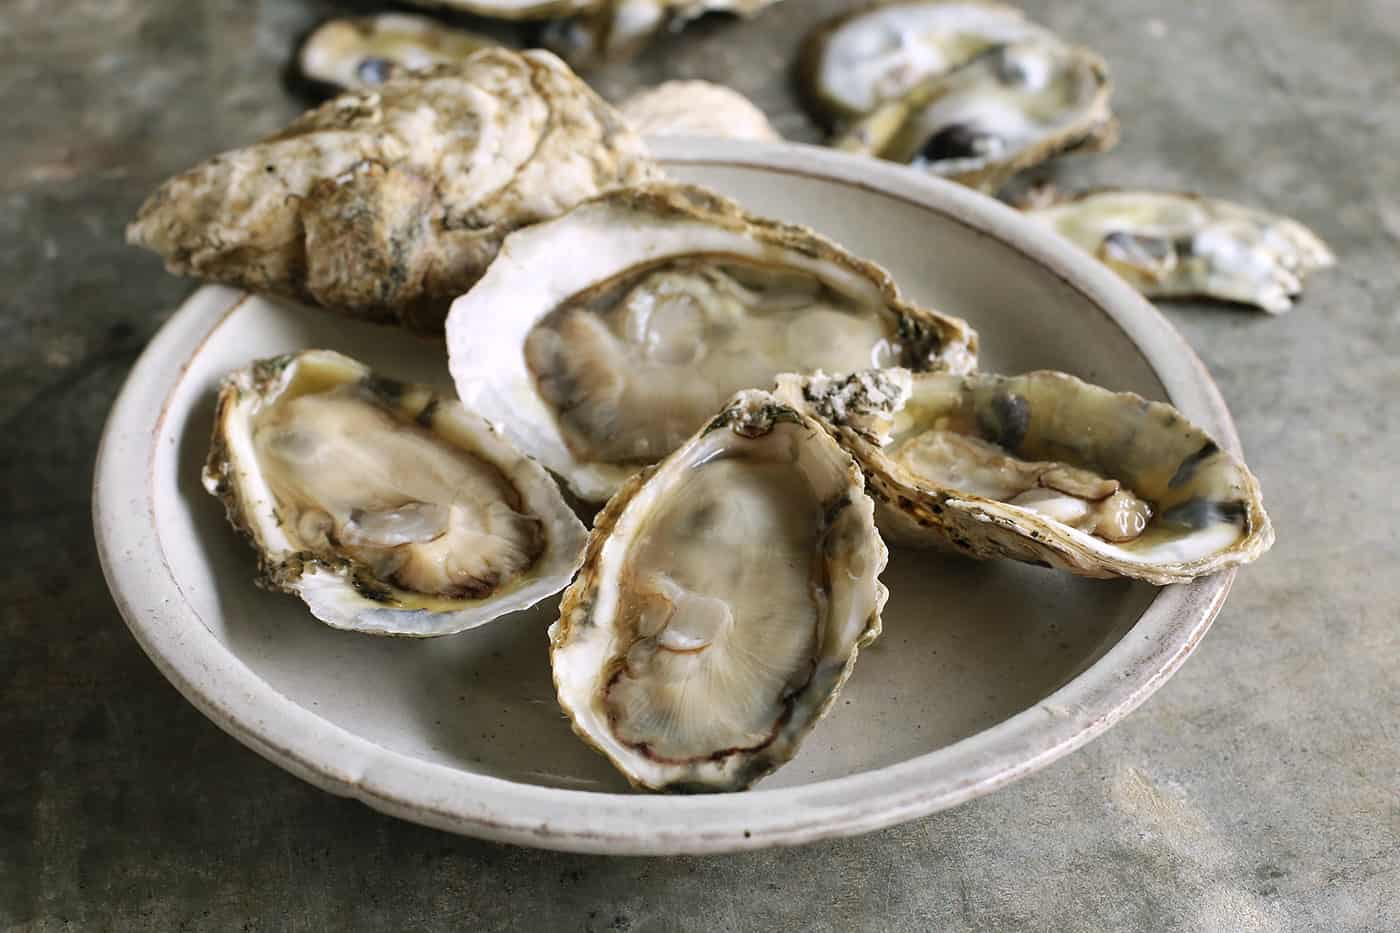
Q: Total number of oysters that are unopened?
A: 1